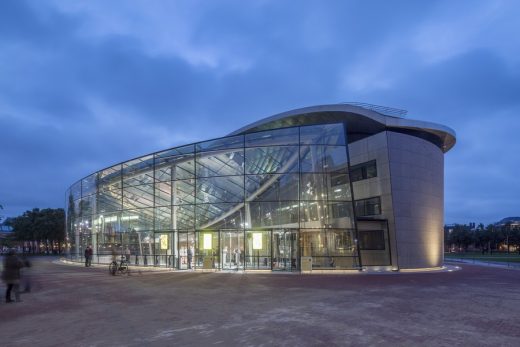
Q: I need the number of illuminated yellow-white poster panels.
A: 3